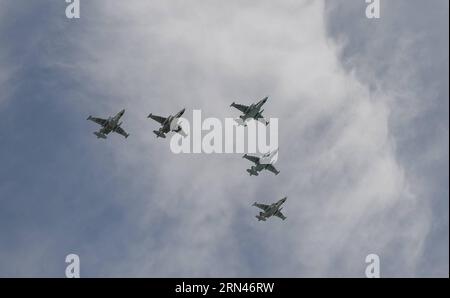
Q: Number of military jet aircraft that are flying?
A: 5